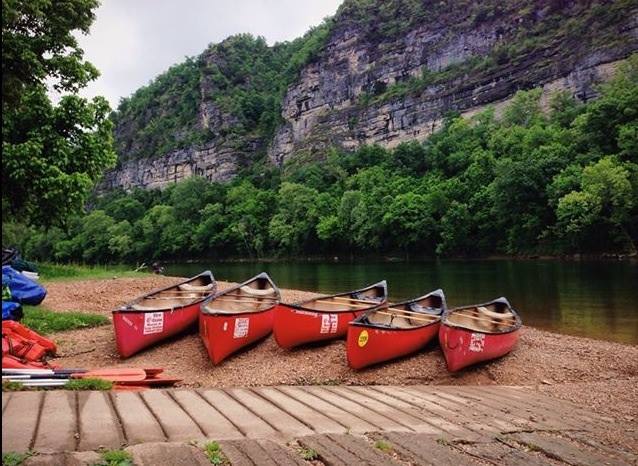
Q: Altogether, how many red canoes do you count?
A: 5